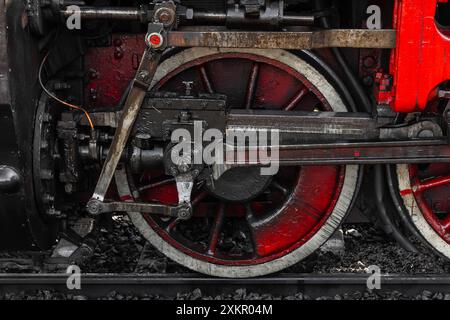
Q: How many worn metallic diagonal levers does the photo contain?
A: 1